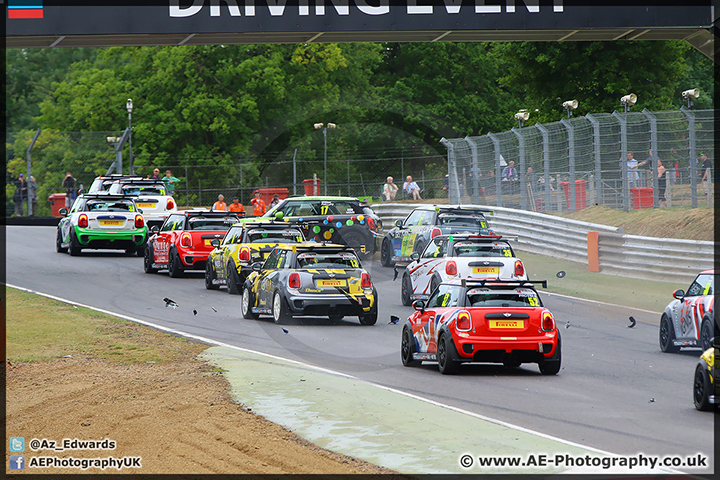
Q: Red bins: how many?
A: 5